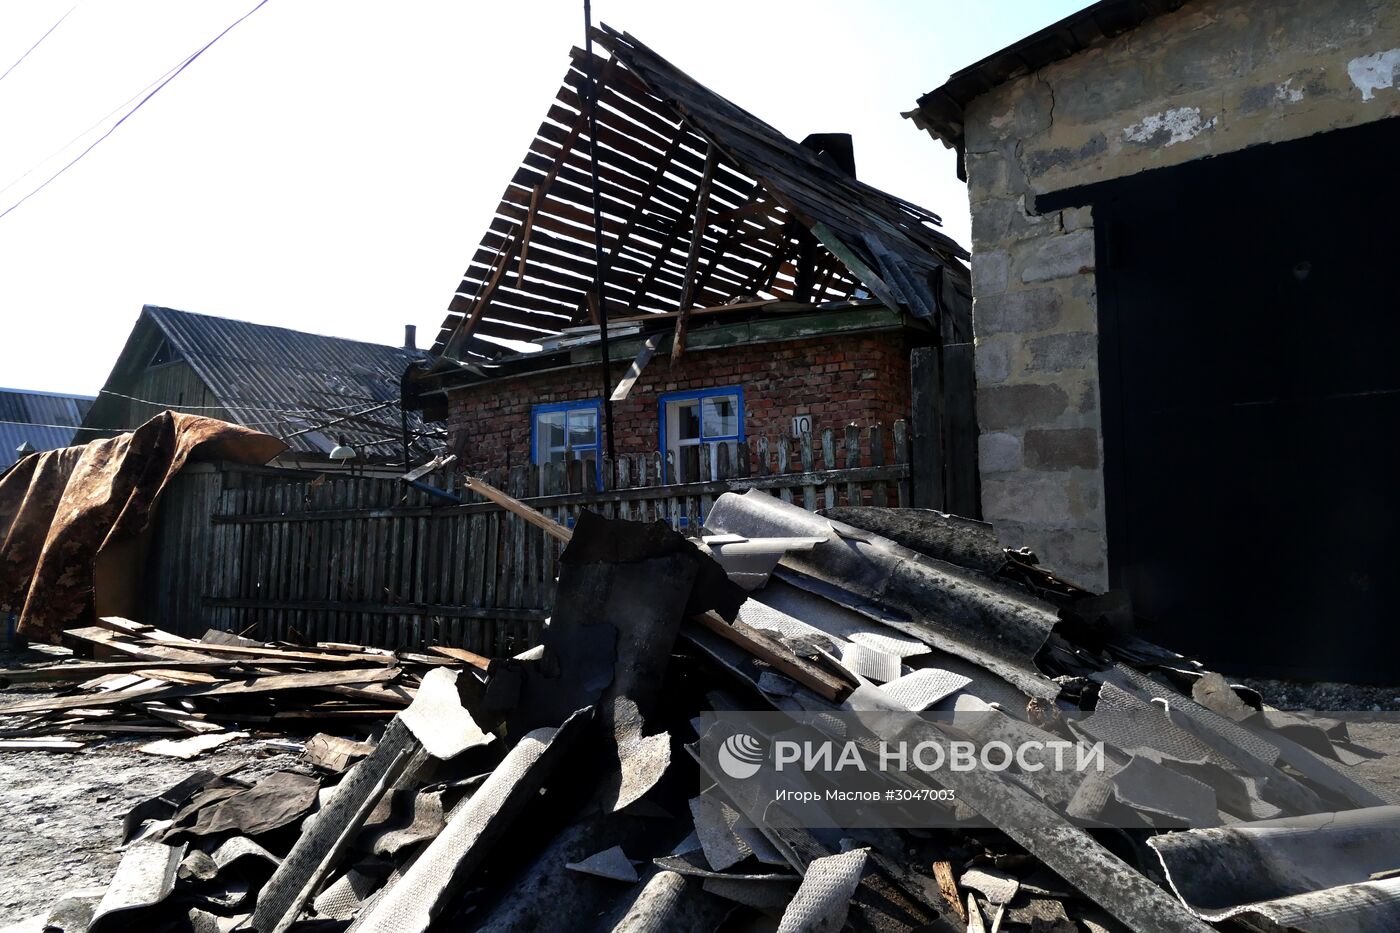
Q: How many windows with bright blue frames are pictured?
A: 2